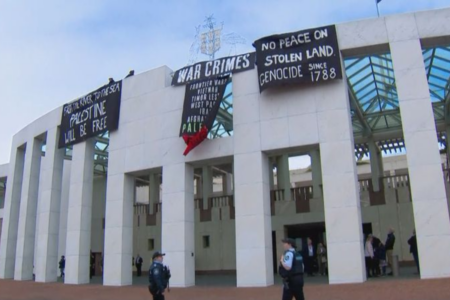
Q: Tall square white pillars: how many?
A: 9